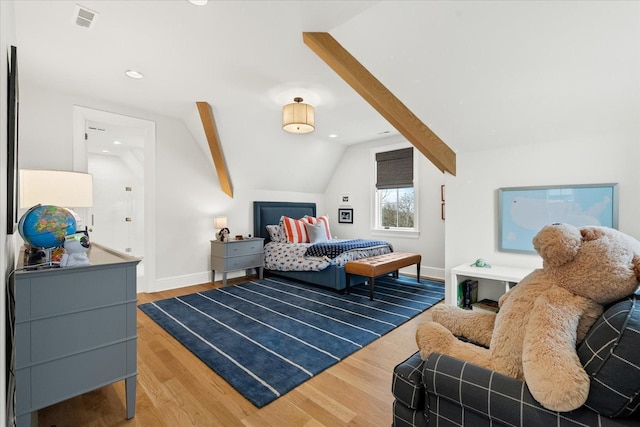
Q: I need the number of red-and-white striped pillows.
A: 2